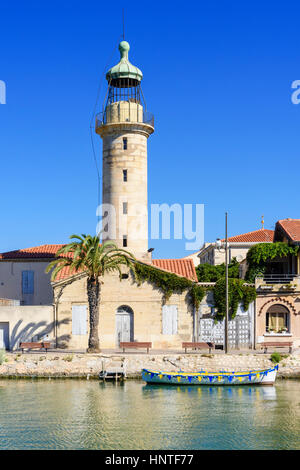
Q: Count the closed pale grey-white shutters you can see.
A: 2